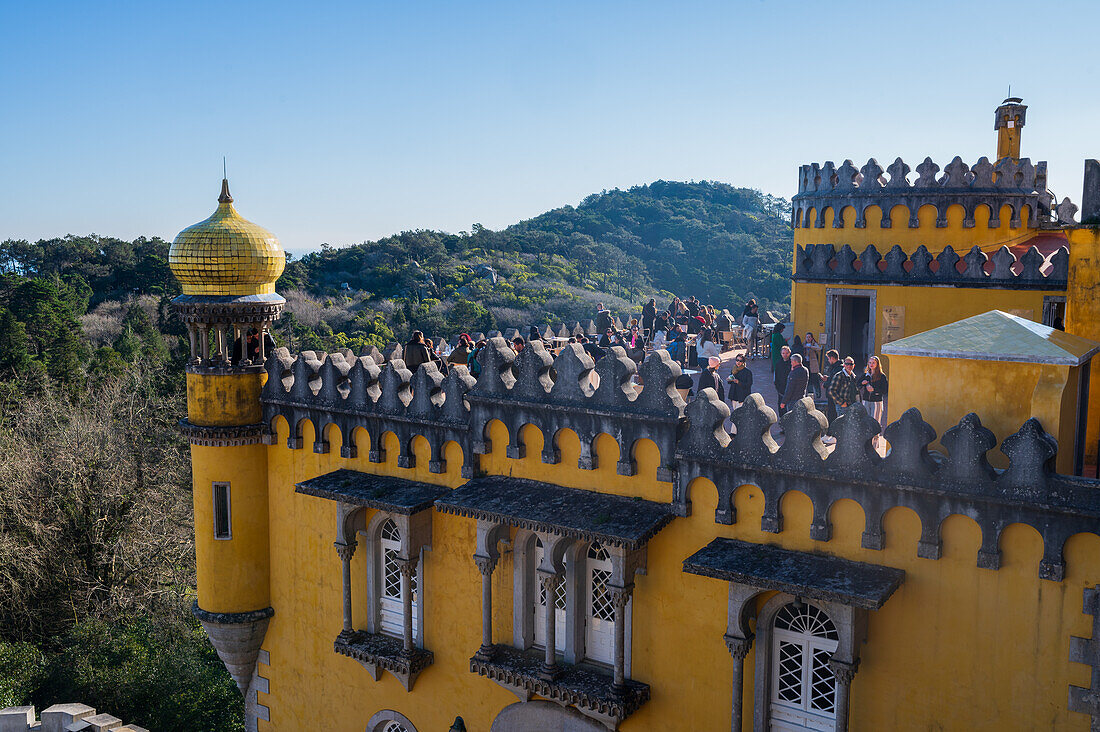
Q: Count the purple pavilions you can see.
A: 0